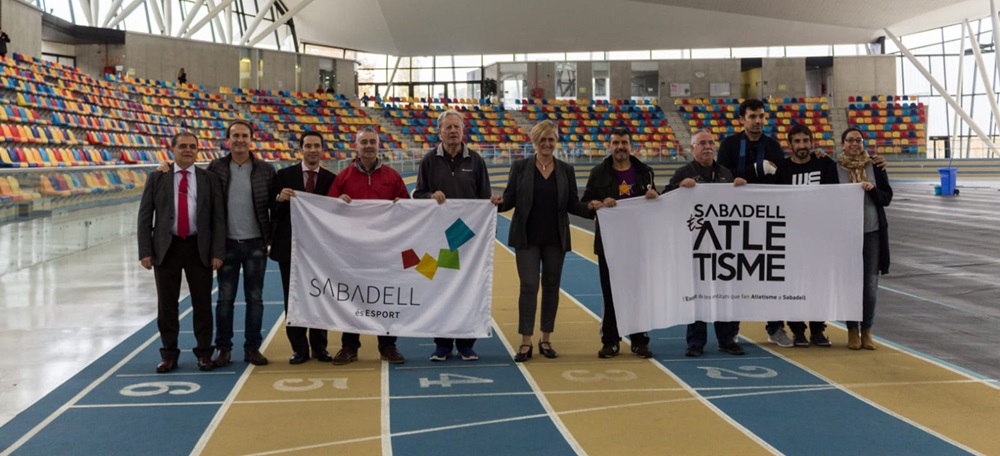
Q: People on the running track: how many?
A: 11